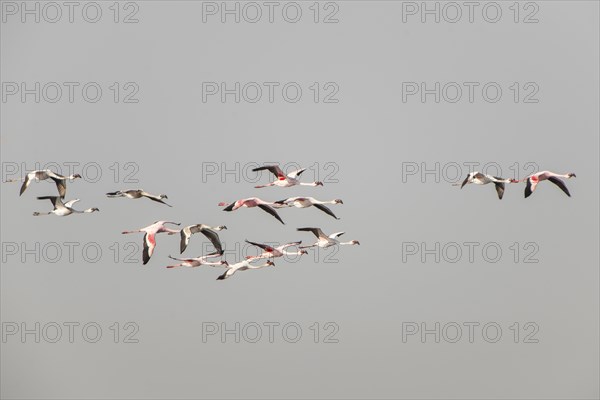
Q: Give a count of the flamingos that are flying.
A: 14